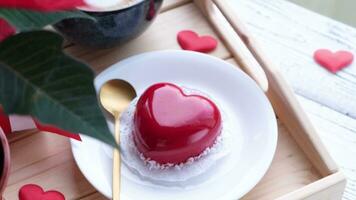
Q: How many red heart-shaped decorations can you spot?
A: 3